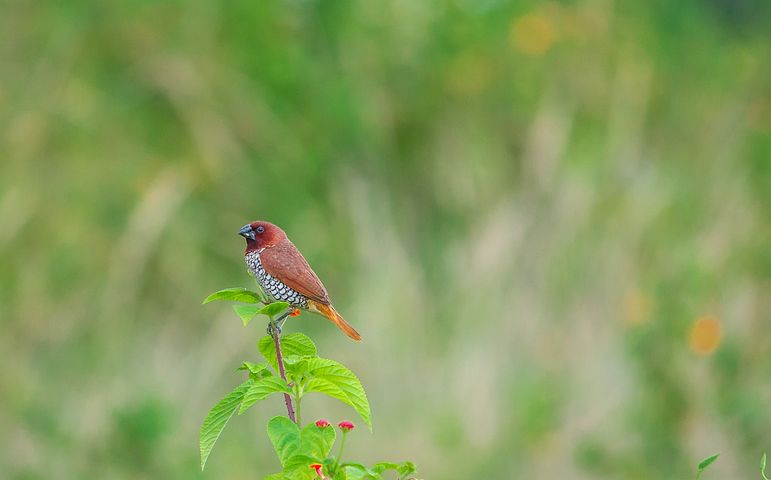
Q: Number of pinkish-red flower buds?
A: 2